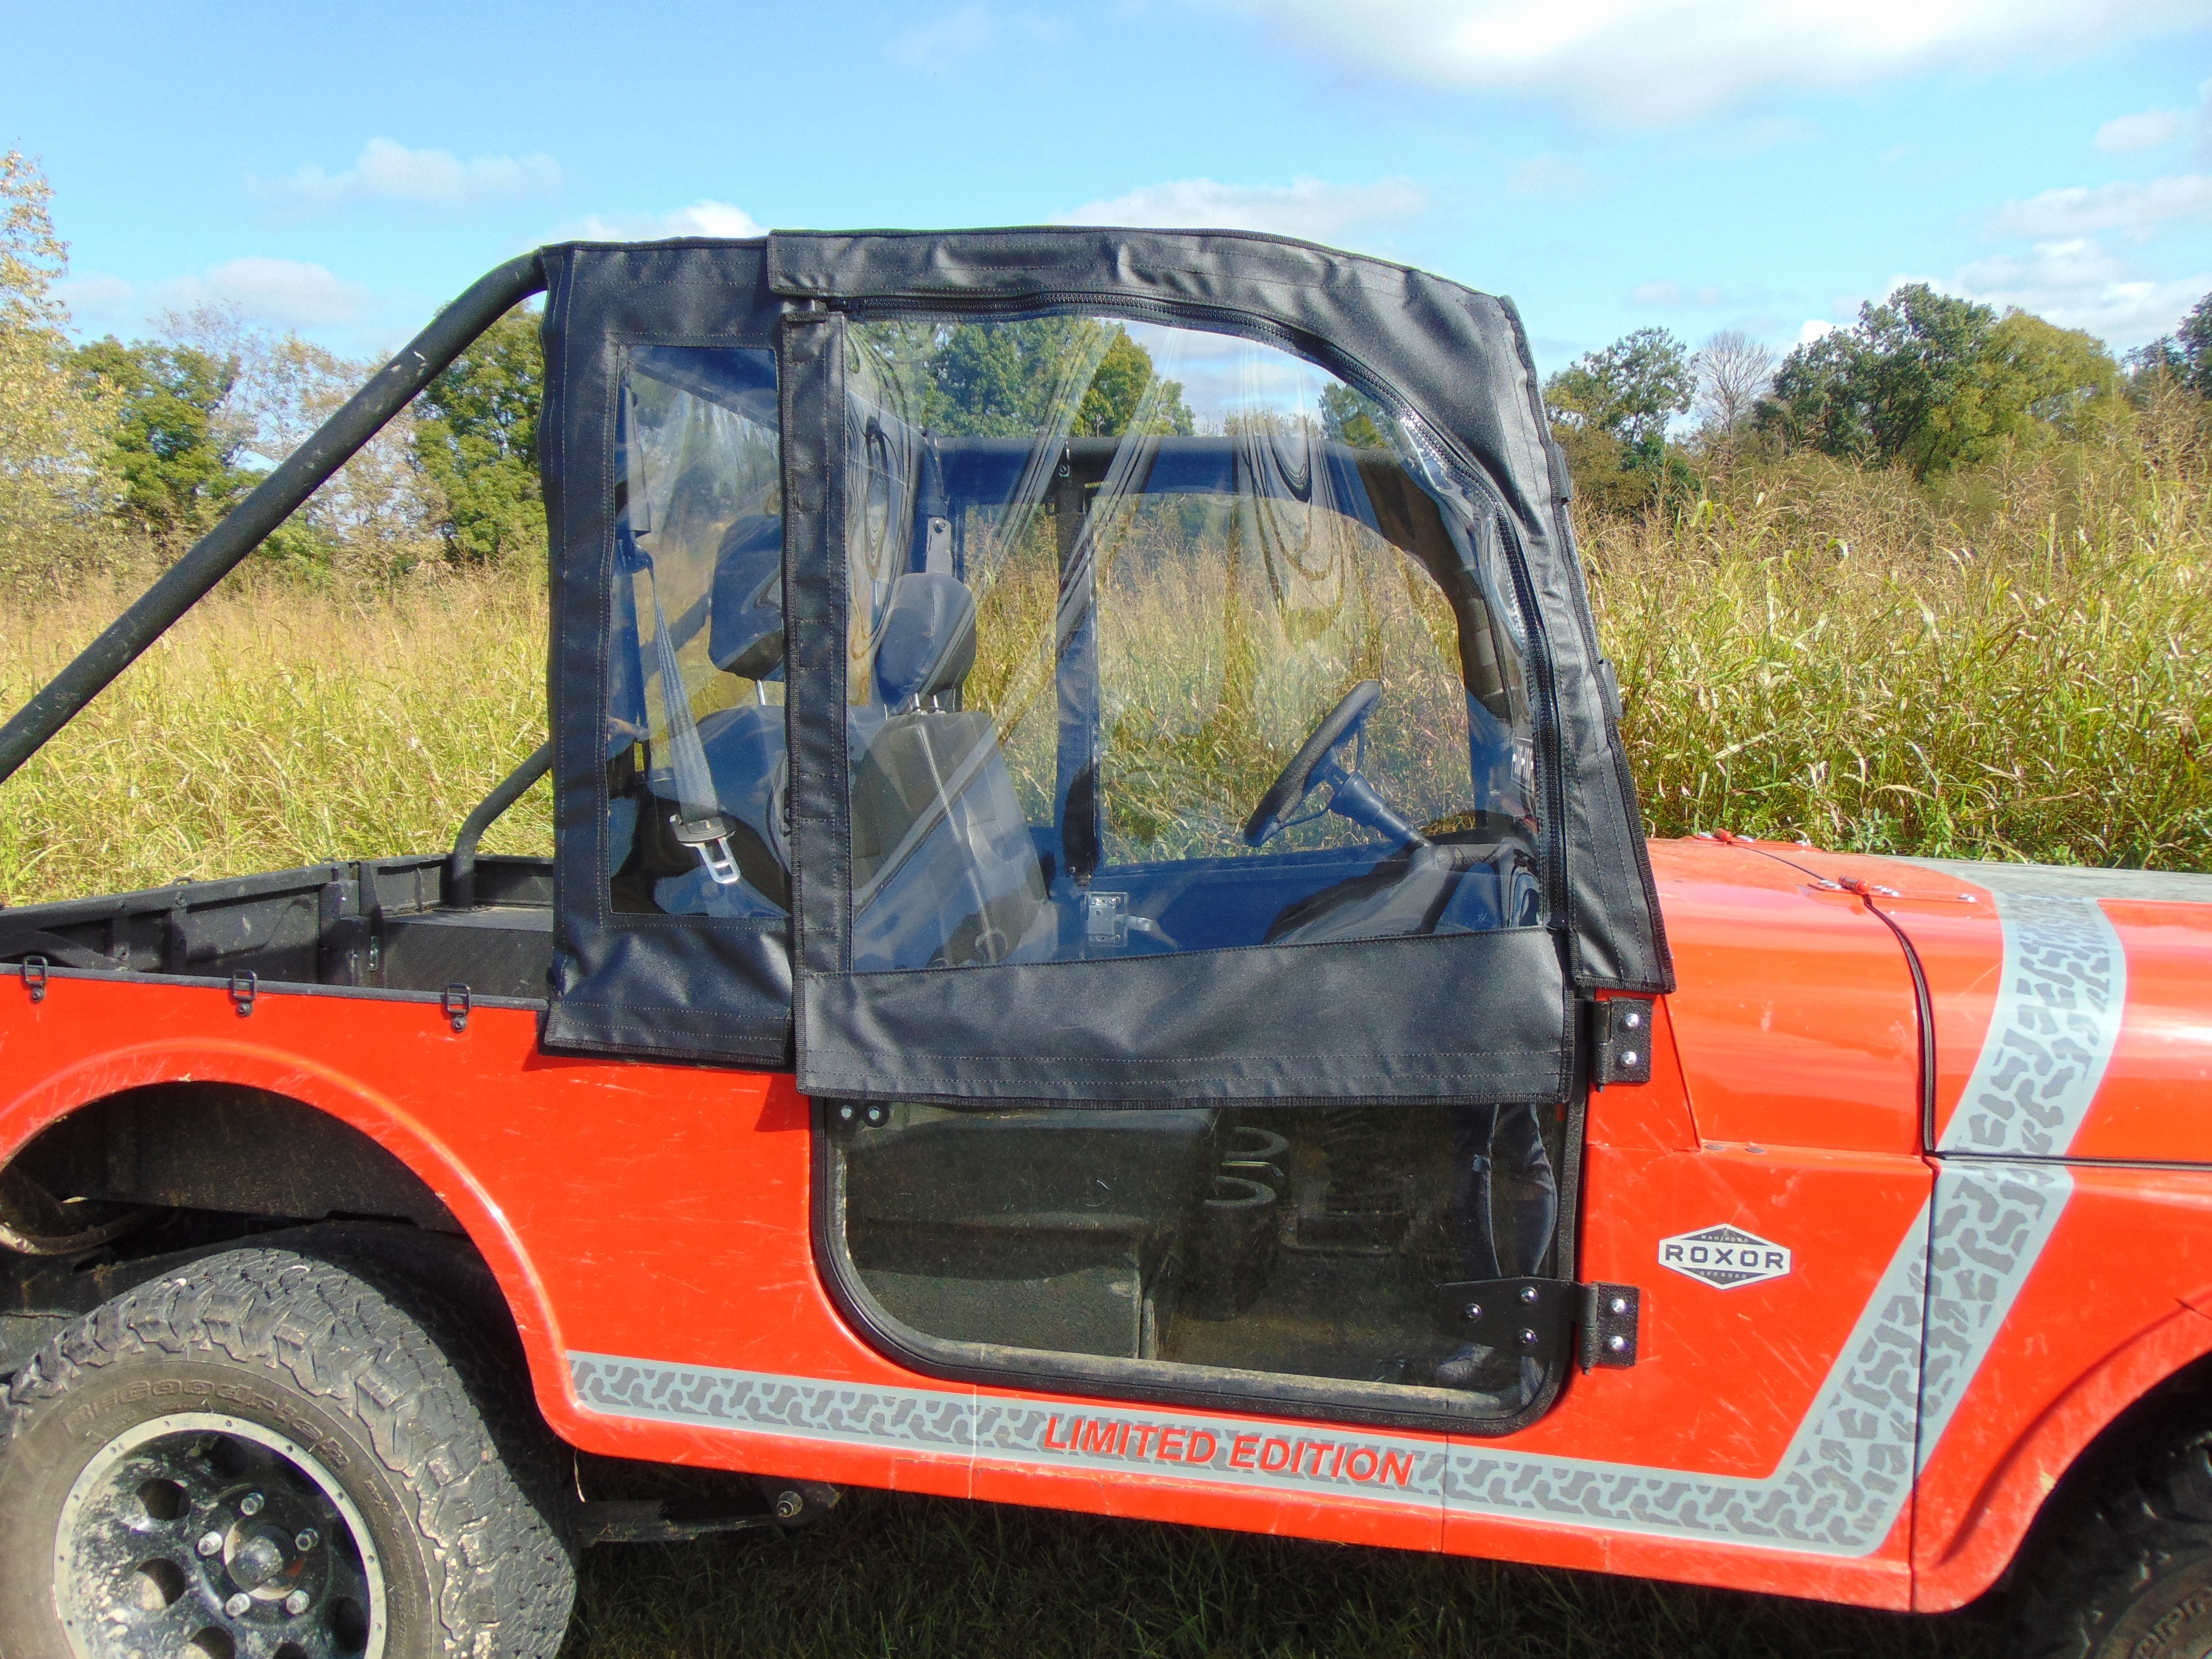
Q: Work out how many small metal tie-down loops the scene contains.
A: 3